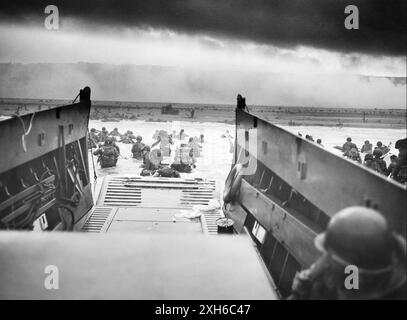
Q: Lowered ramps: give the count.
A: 1